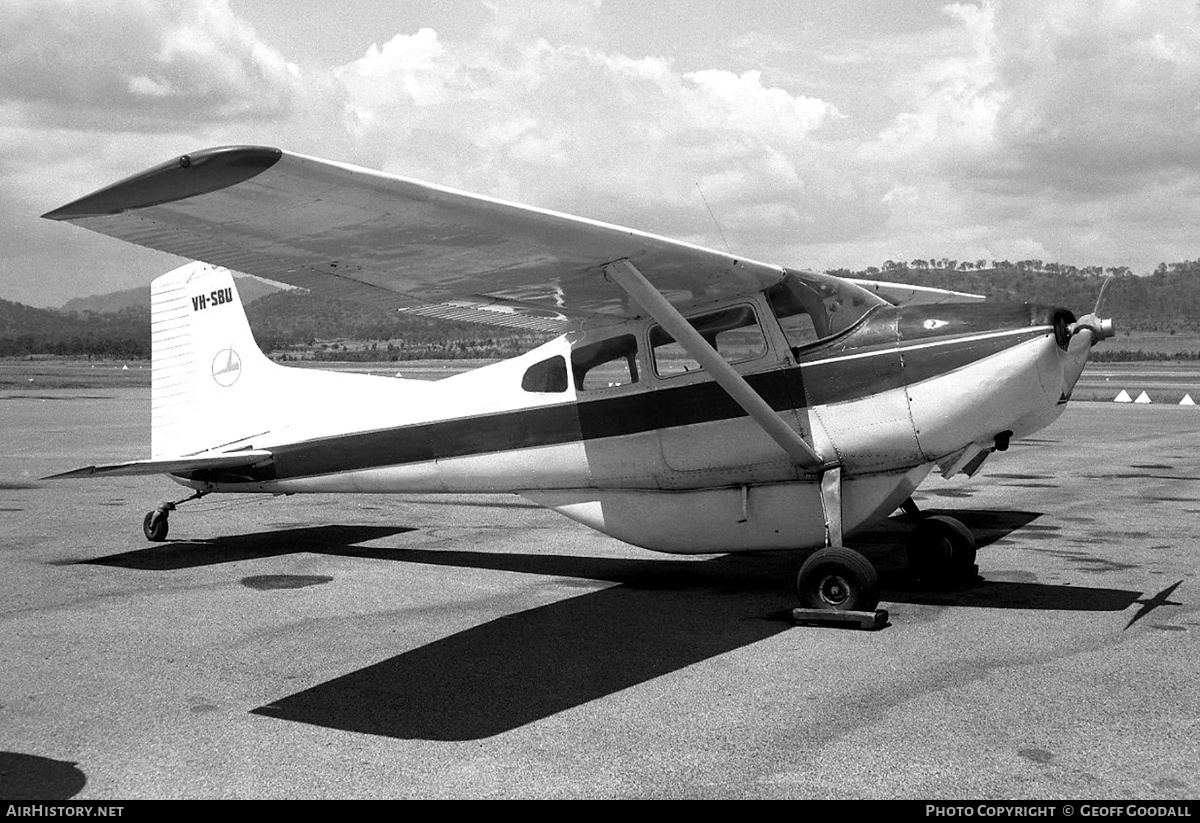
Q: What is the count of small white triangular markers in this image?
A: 3